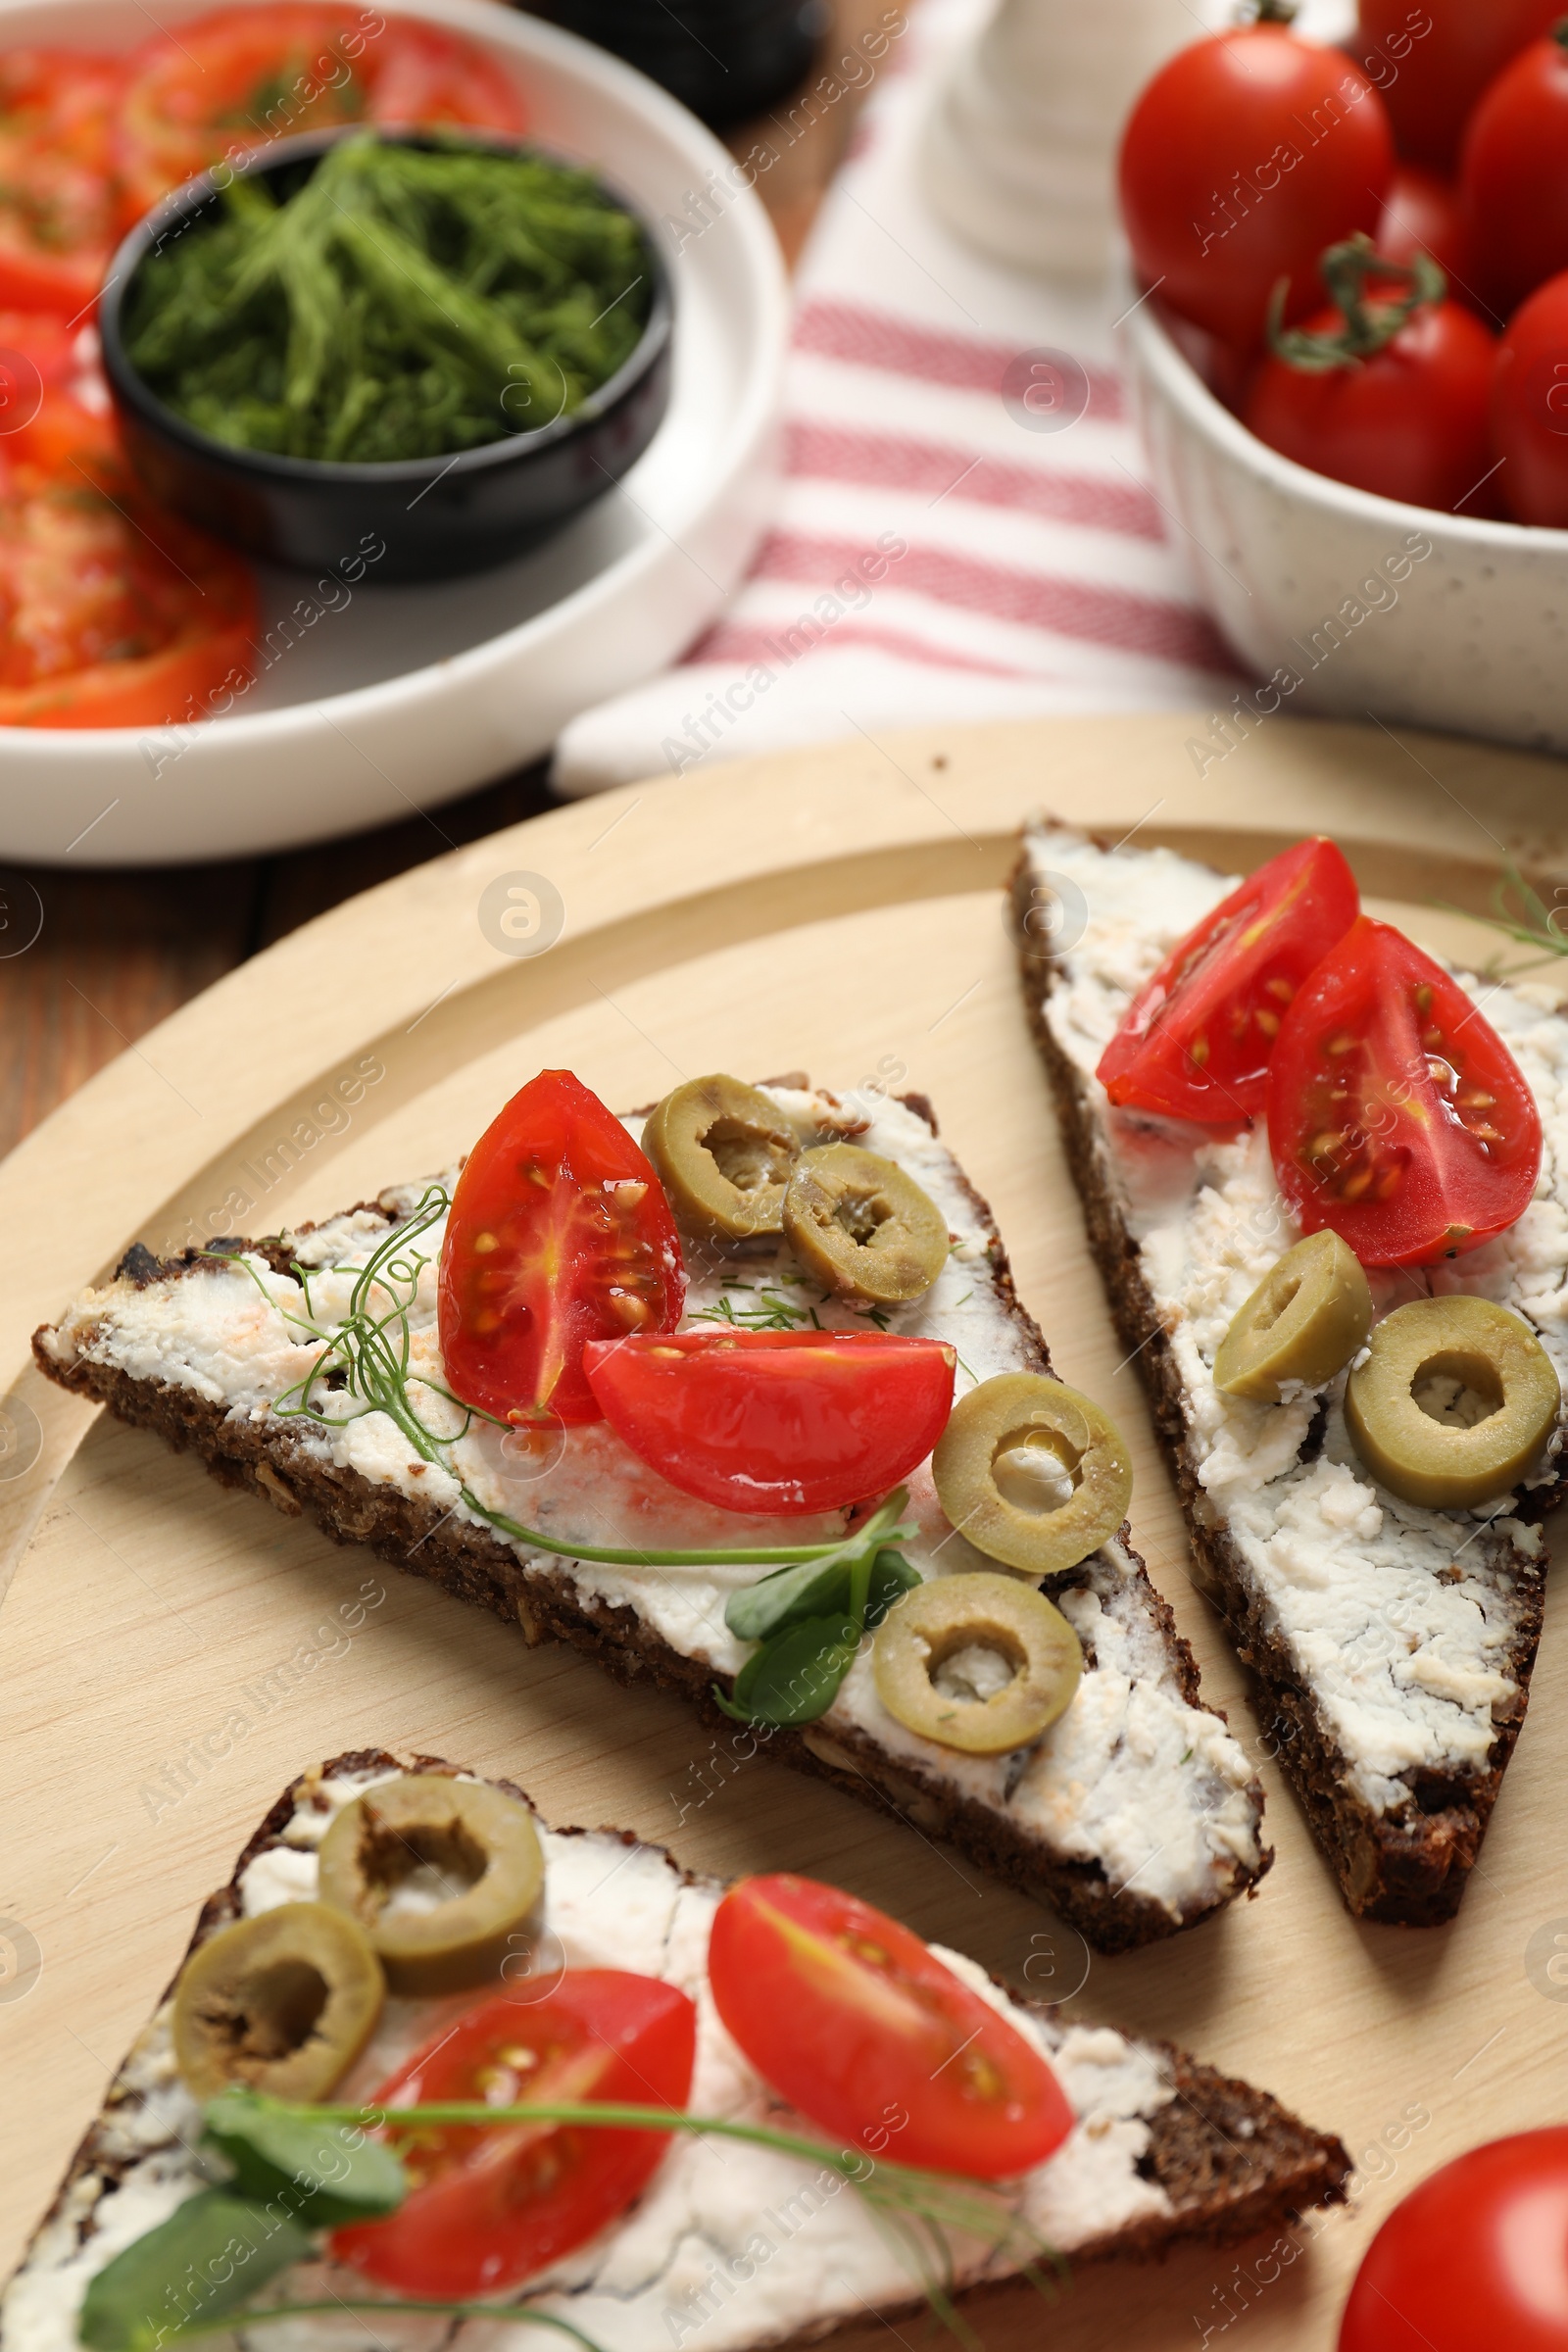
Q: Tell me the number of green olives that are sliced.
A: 8